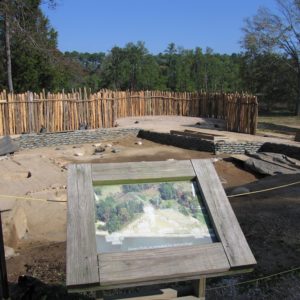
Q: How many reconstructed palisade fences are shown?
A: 1